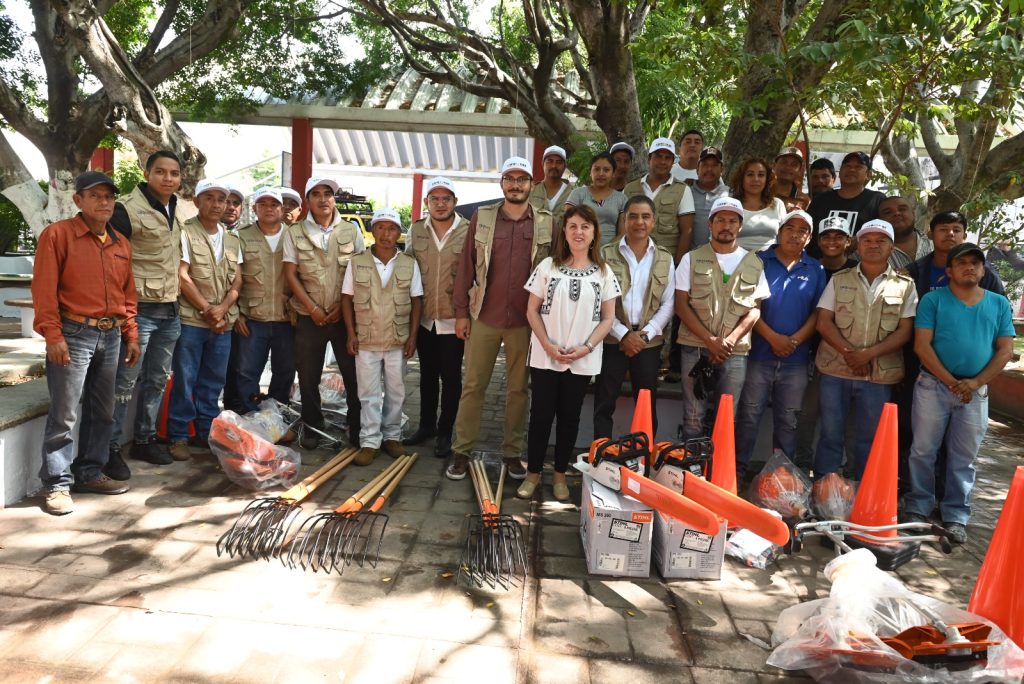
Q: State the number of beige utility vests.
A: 12